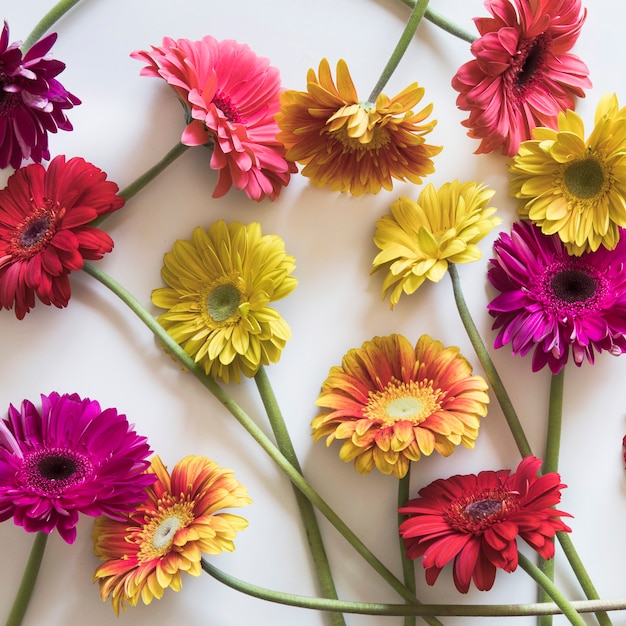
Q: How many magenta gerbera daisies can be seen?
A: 3